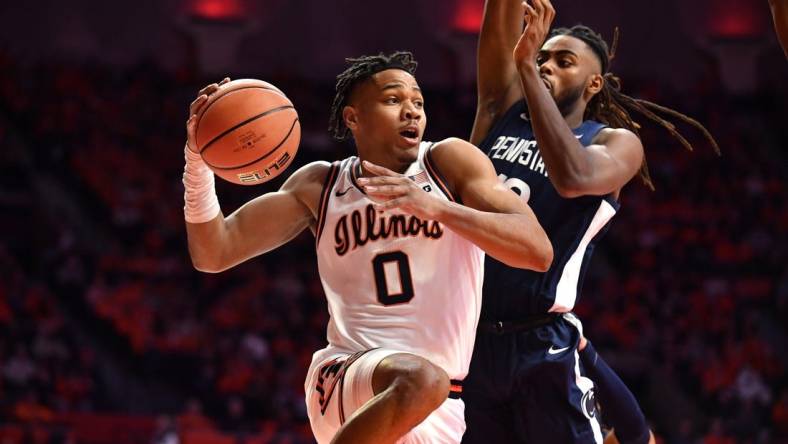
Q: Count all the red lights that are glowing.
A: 3